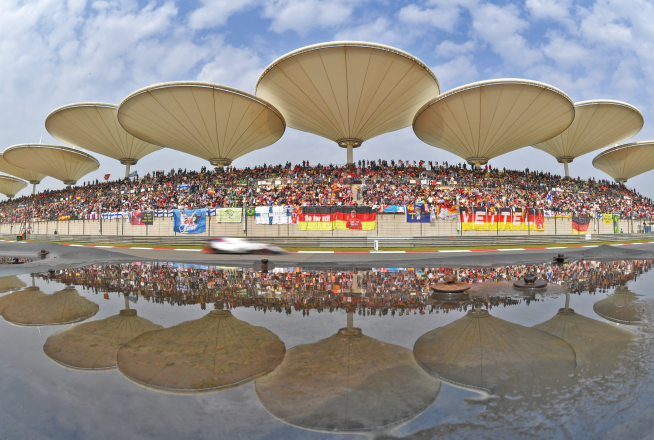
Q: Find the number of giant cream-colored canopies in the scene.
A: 9